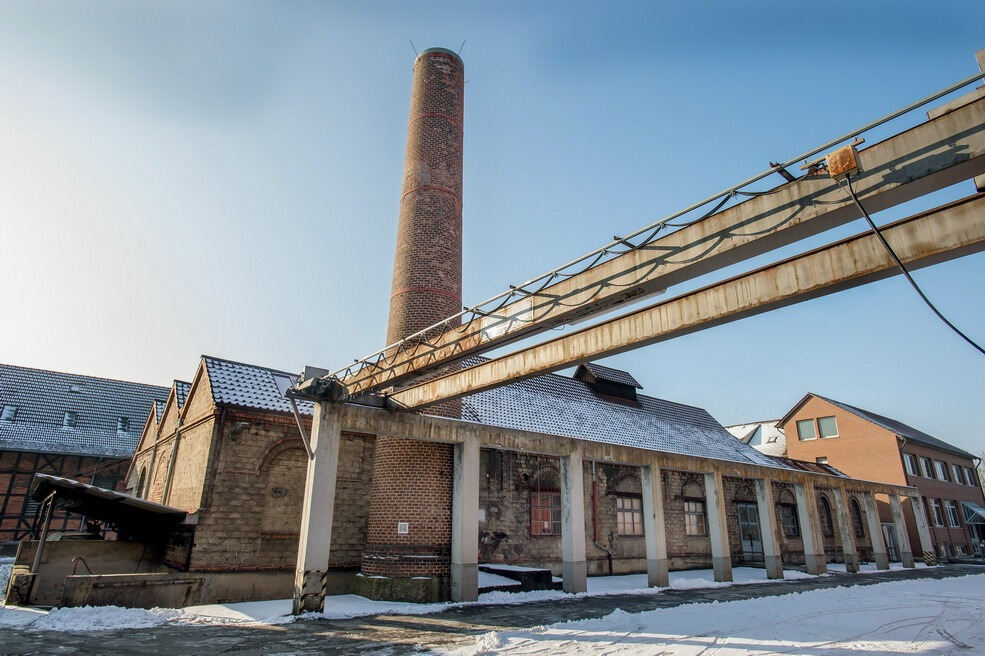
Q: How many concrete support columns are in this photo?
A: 11